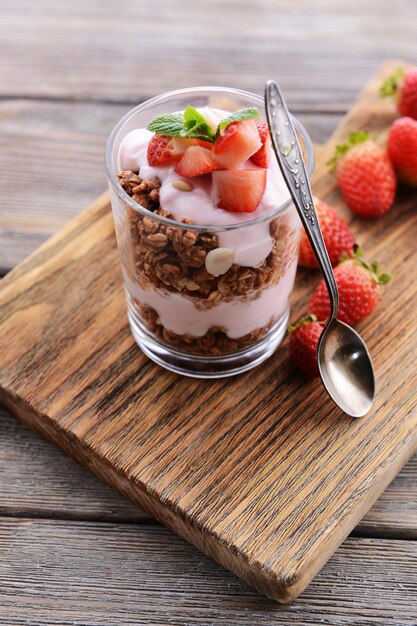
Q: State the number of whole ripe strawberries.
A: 6